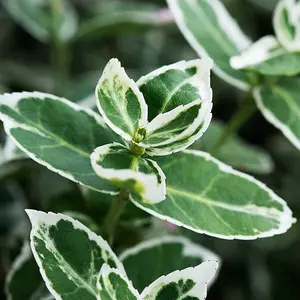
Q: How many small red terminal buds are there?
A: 0